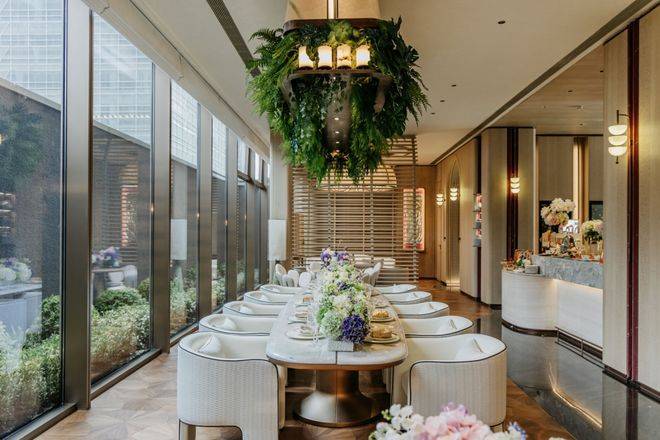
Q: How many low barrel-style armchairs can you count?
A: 10